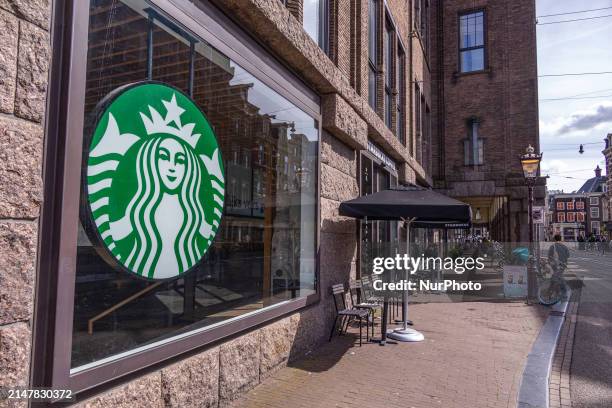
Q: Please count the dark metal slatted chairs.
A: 4